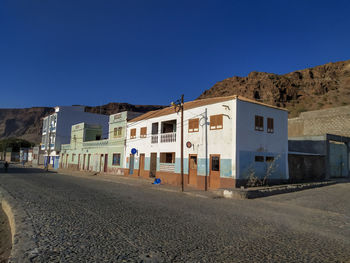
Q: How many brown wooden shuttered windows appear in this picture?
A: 6